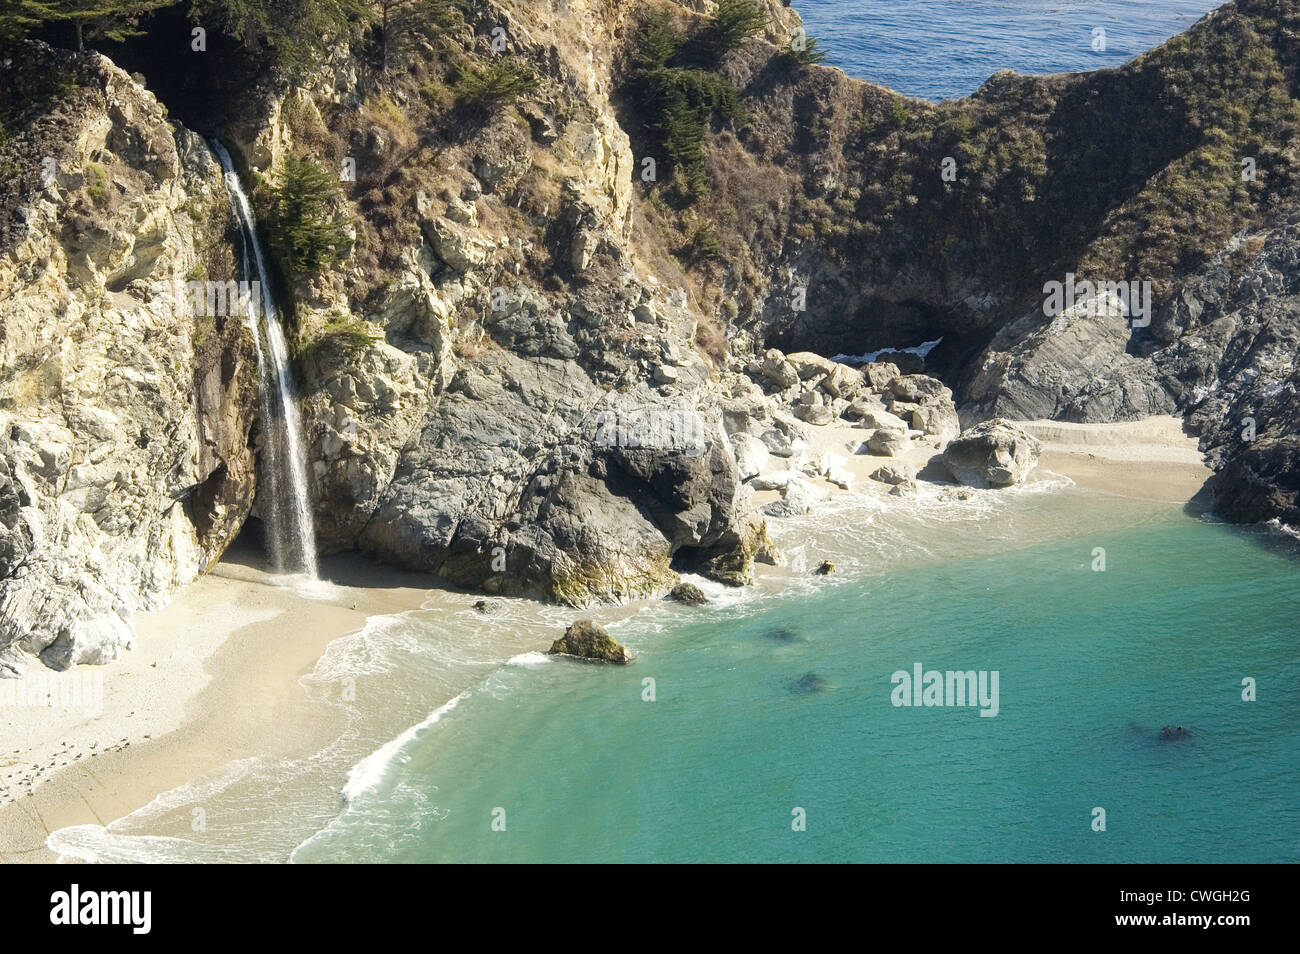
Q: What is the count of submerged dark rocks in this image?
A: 3